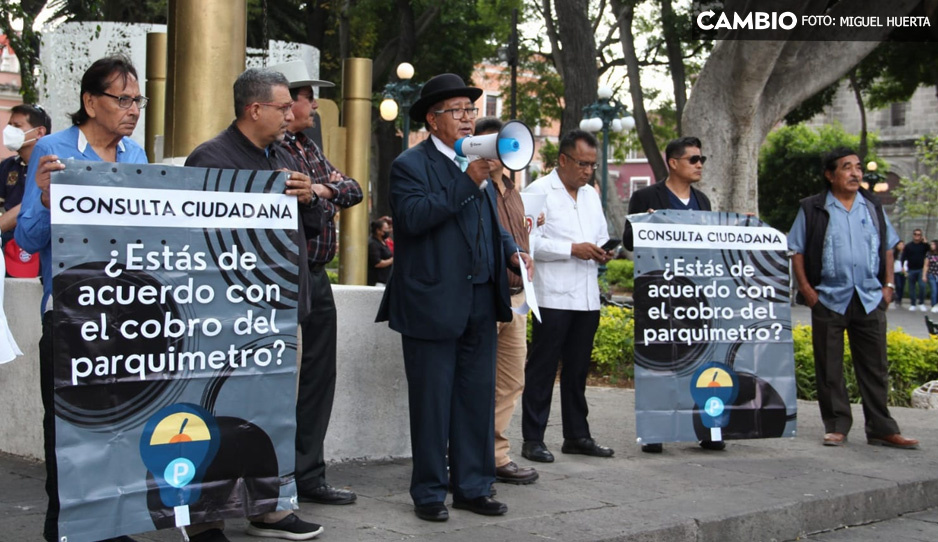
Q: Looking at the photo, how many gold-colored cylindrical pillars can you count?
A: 3